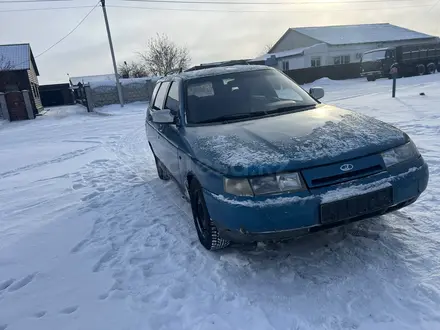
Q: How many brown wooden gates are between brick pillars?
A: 1